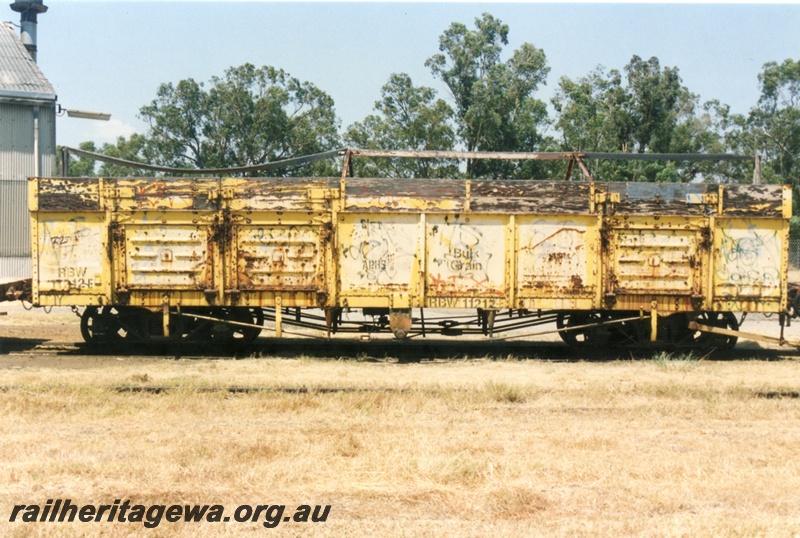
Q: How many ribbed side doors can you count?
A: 3